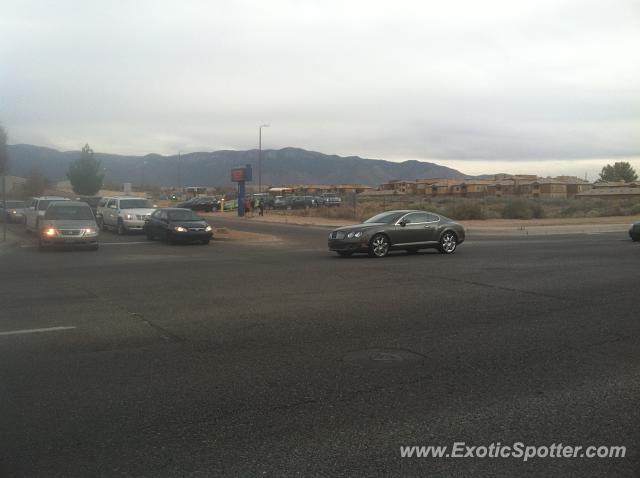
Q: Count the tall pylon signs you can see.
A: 1